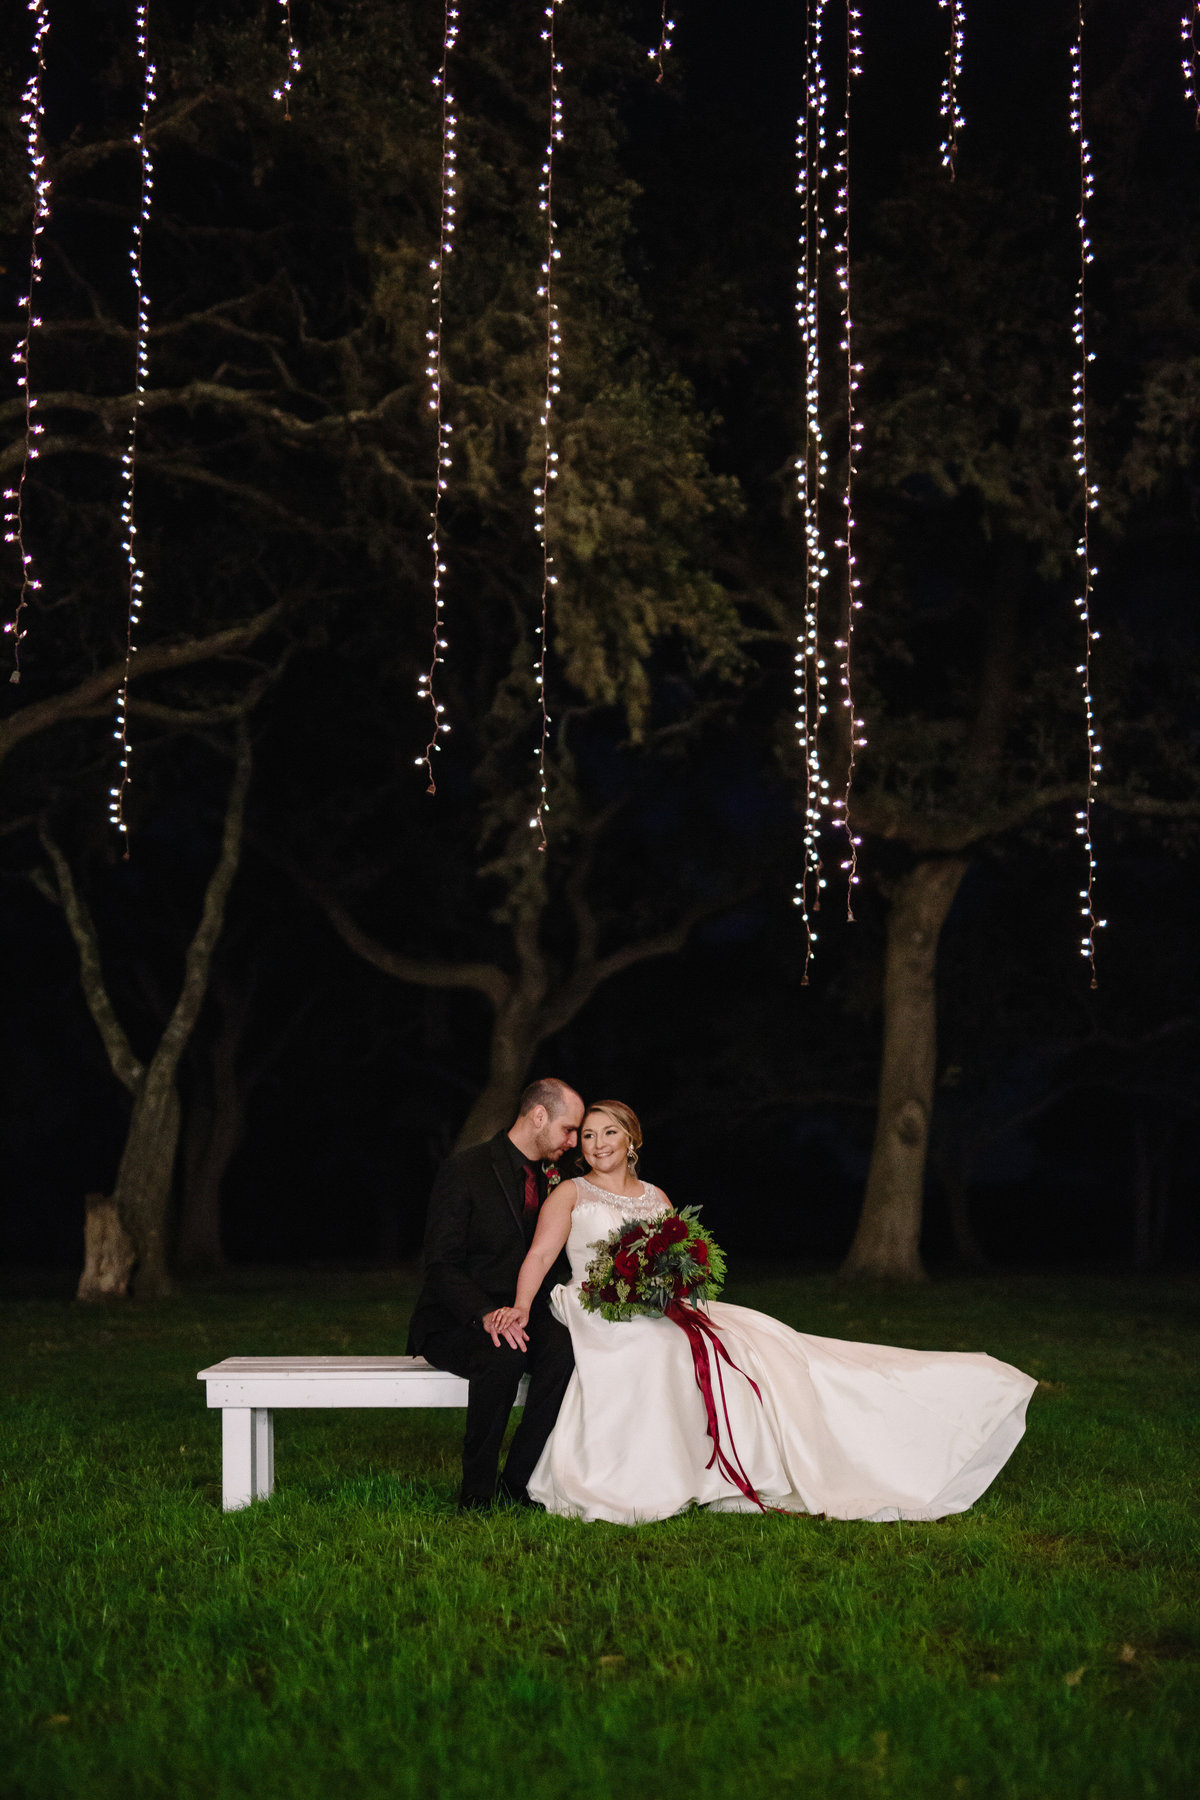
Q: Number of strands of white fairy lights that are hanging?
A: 12